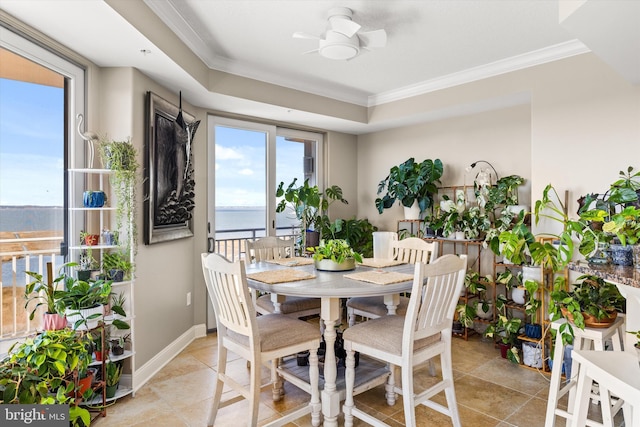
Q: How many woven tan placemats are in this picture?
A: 4